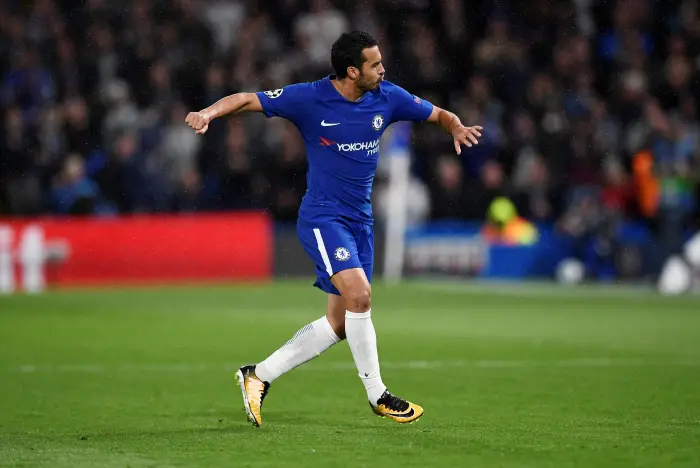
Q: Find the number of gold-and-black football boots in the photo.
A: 2